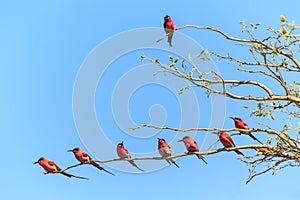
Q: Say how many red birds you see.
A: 8